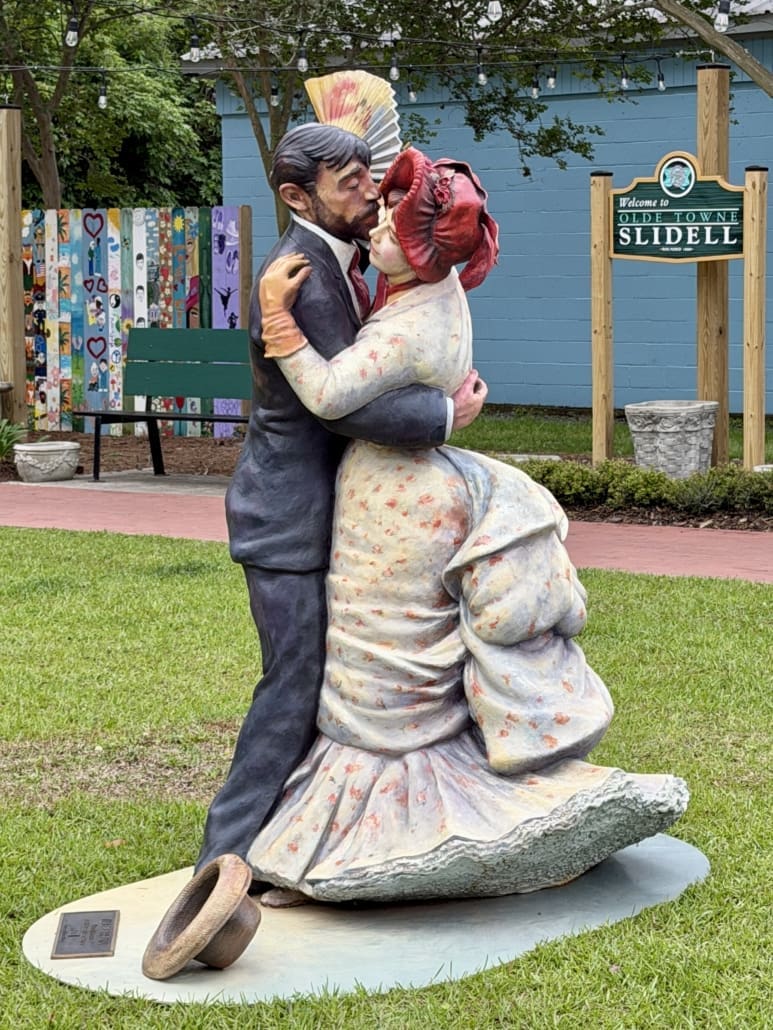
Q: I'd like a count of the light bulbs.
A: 14